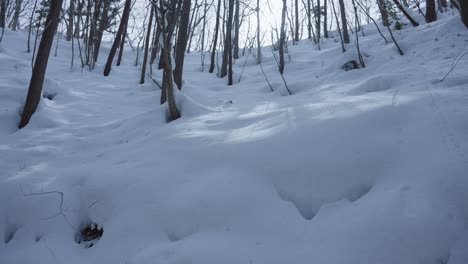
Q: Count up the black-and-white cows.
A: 0